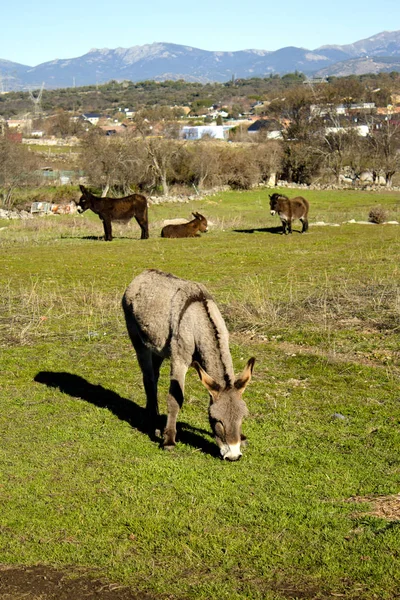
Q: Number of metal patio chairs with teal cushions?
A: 0